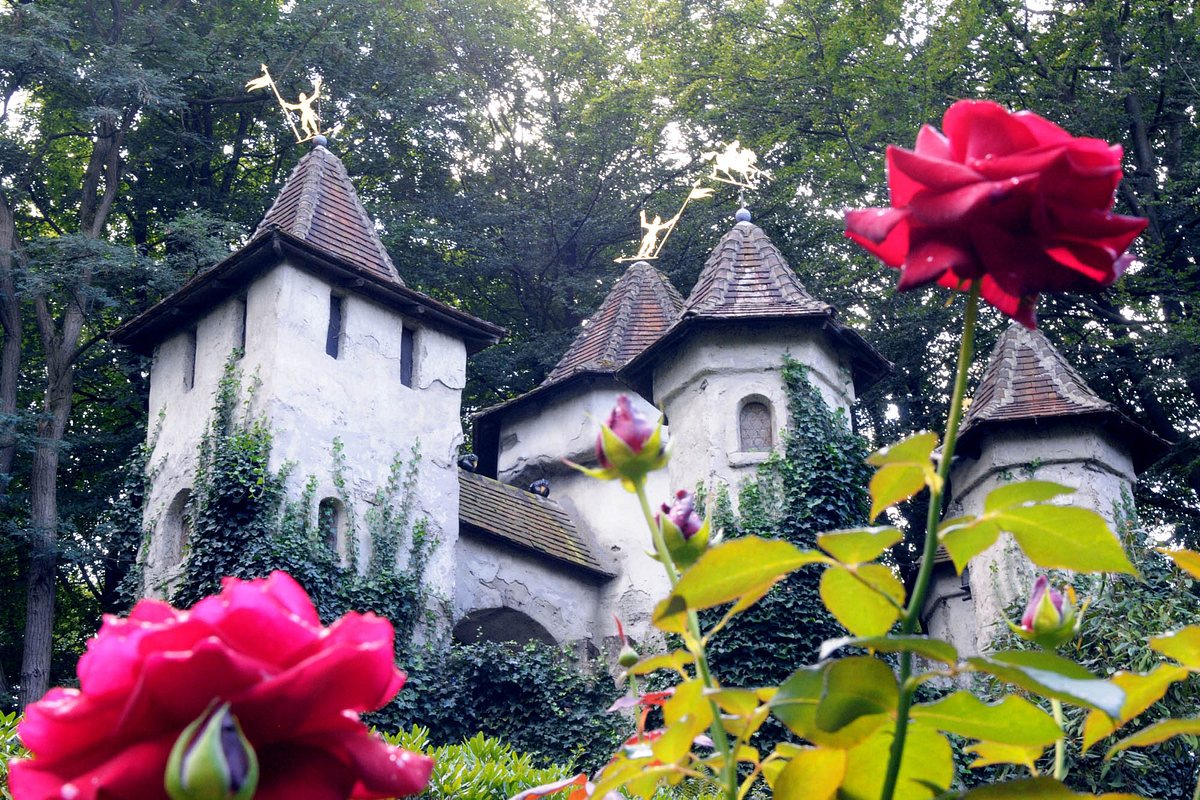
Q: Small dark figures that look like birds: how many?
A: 2